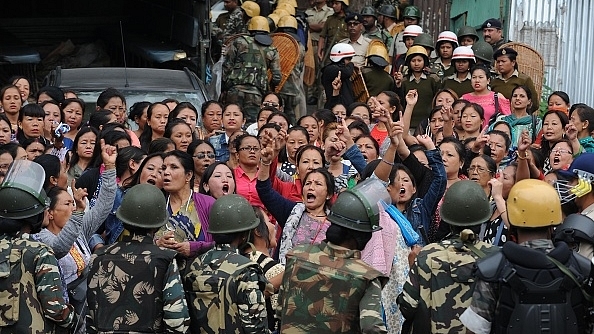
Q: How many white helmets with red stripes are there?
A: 4